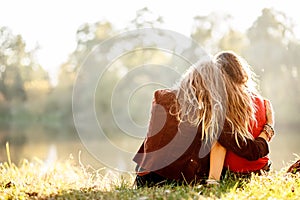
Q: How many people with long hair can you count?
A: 2